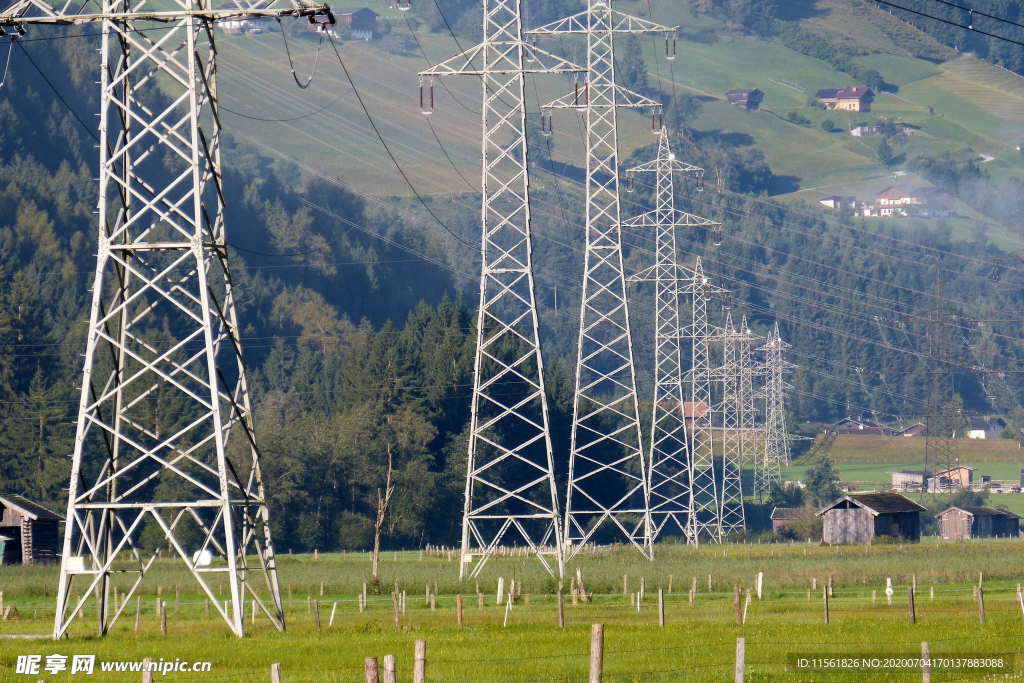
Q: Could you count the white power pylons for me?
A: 9